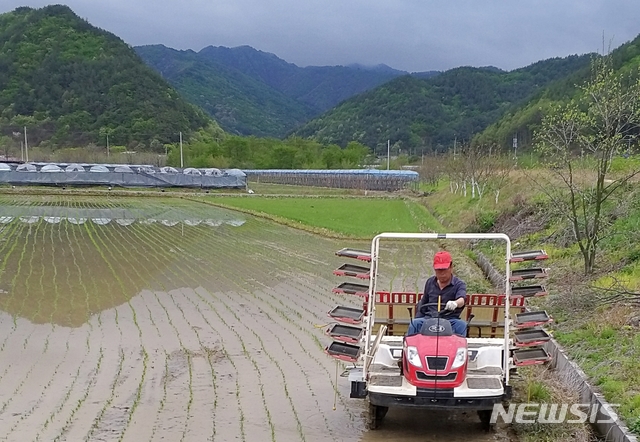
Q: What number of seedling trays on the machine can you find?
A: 12